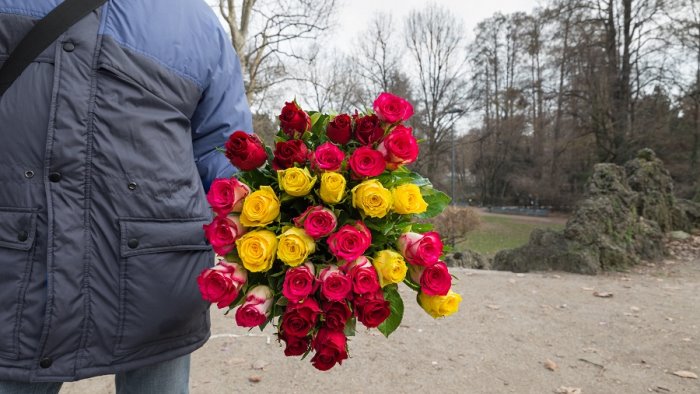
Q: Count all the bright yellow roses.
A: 9